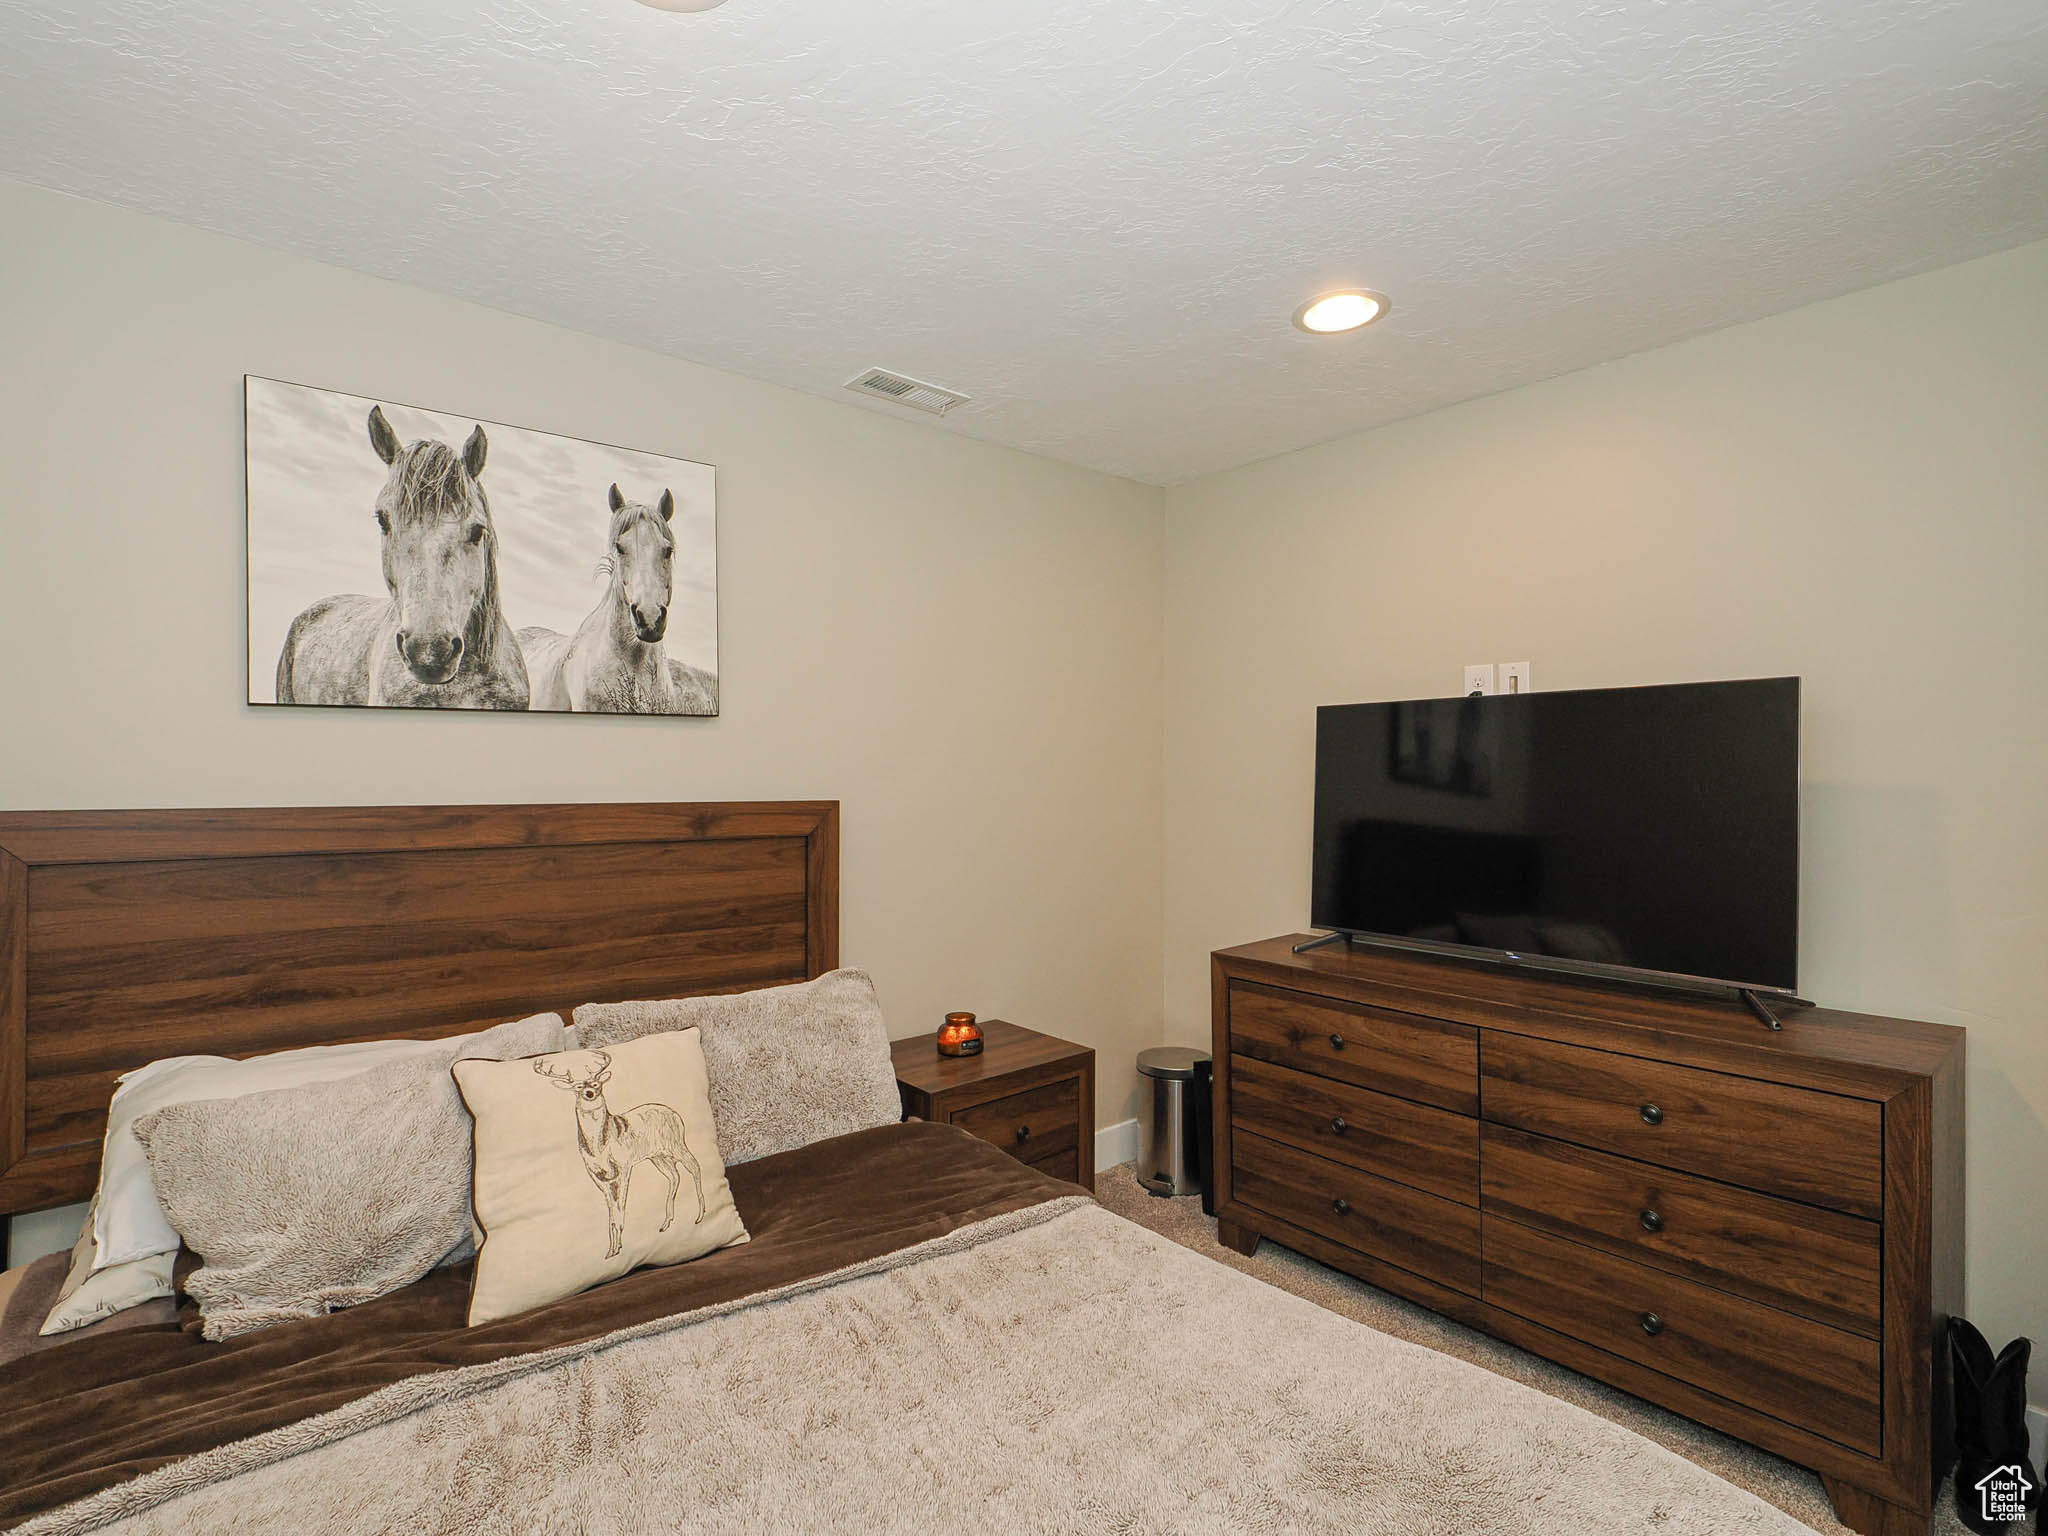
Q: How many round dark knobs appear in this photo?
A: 7